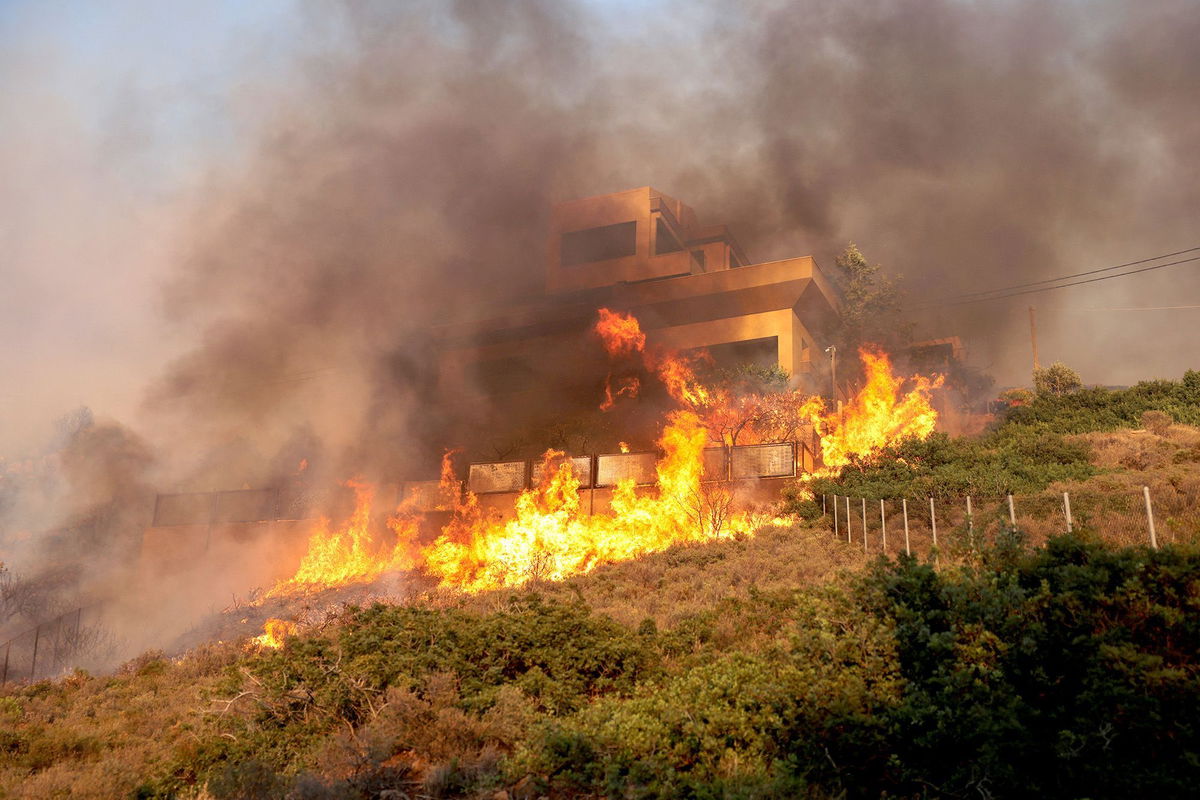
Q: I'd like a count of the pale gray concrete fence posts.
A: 11